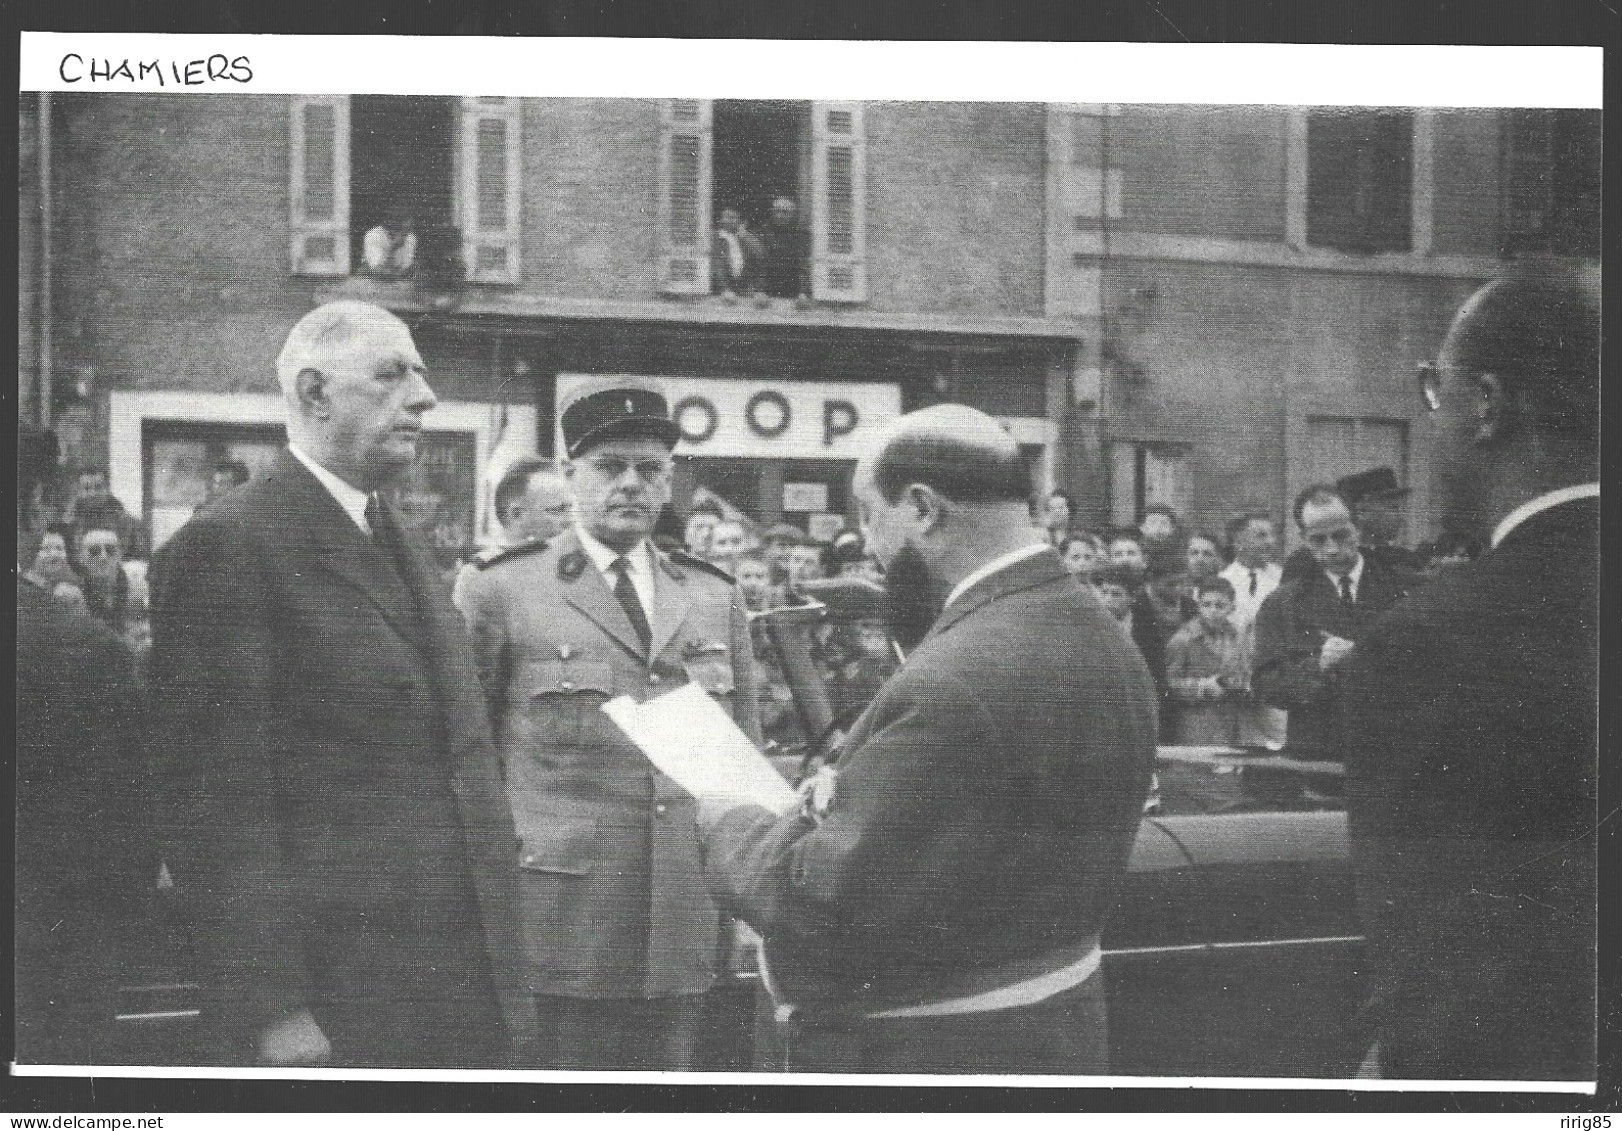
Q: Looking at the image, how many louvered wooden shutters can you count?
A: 4